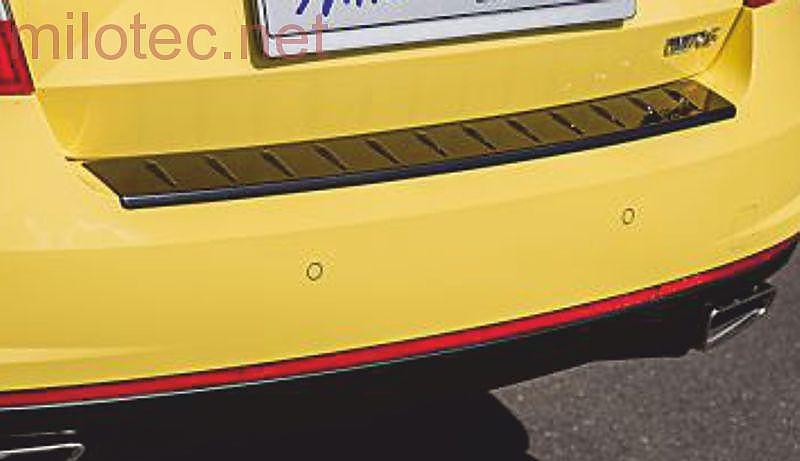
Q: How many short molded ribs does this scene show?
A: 12